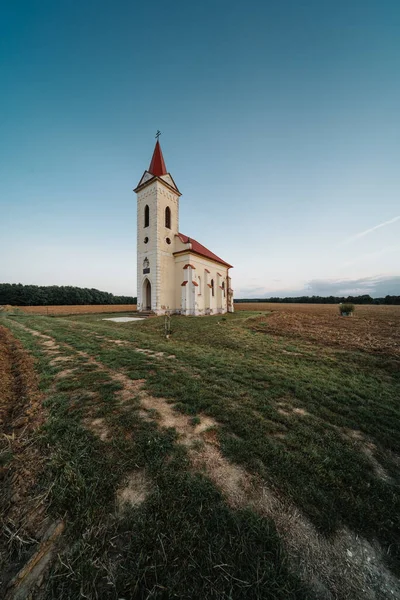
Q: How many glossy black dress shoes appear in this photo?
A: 0